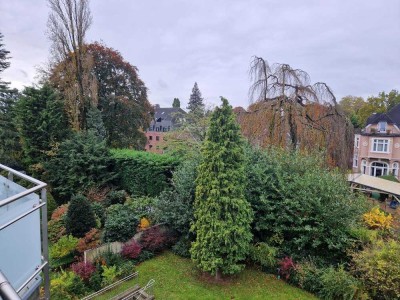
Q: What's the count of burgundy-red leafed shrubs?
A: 4